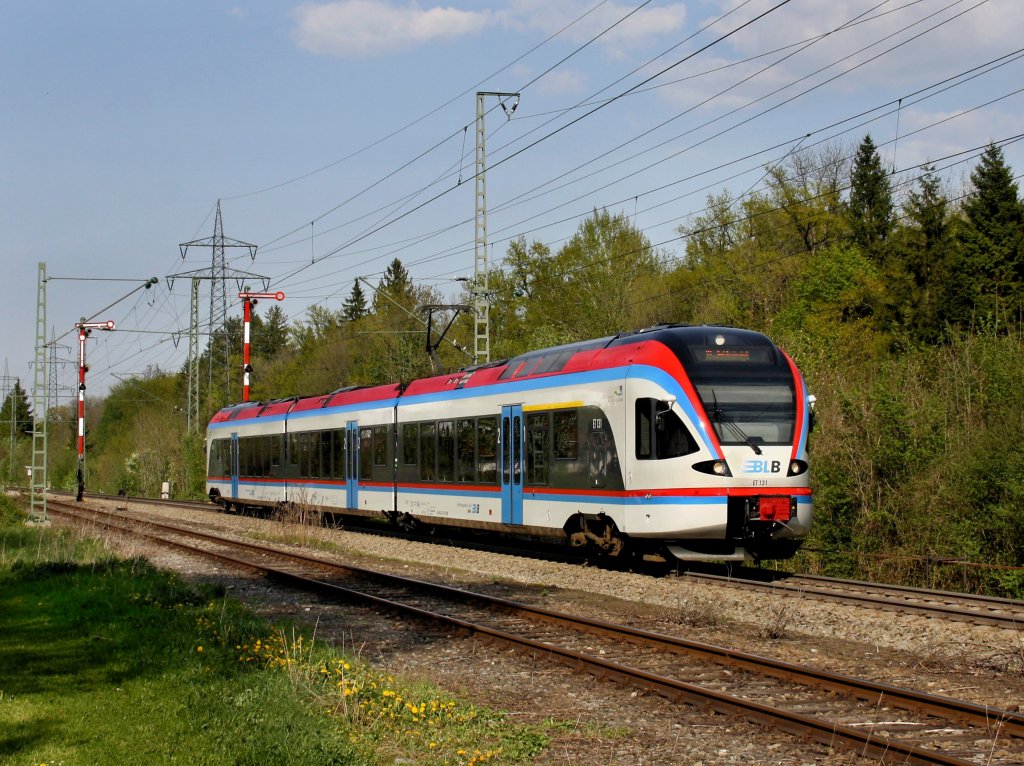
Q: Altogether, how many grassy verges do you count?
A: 1